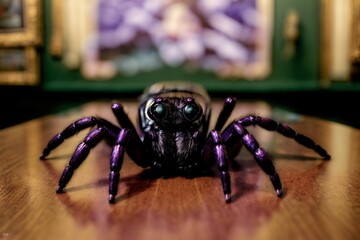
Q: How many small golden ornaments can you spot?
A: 1